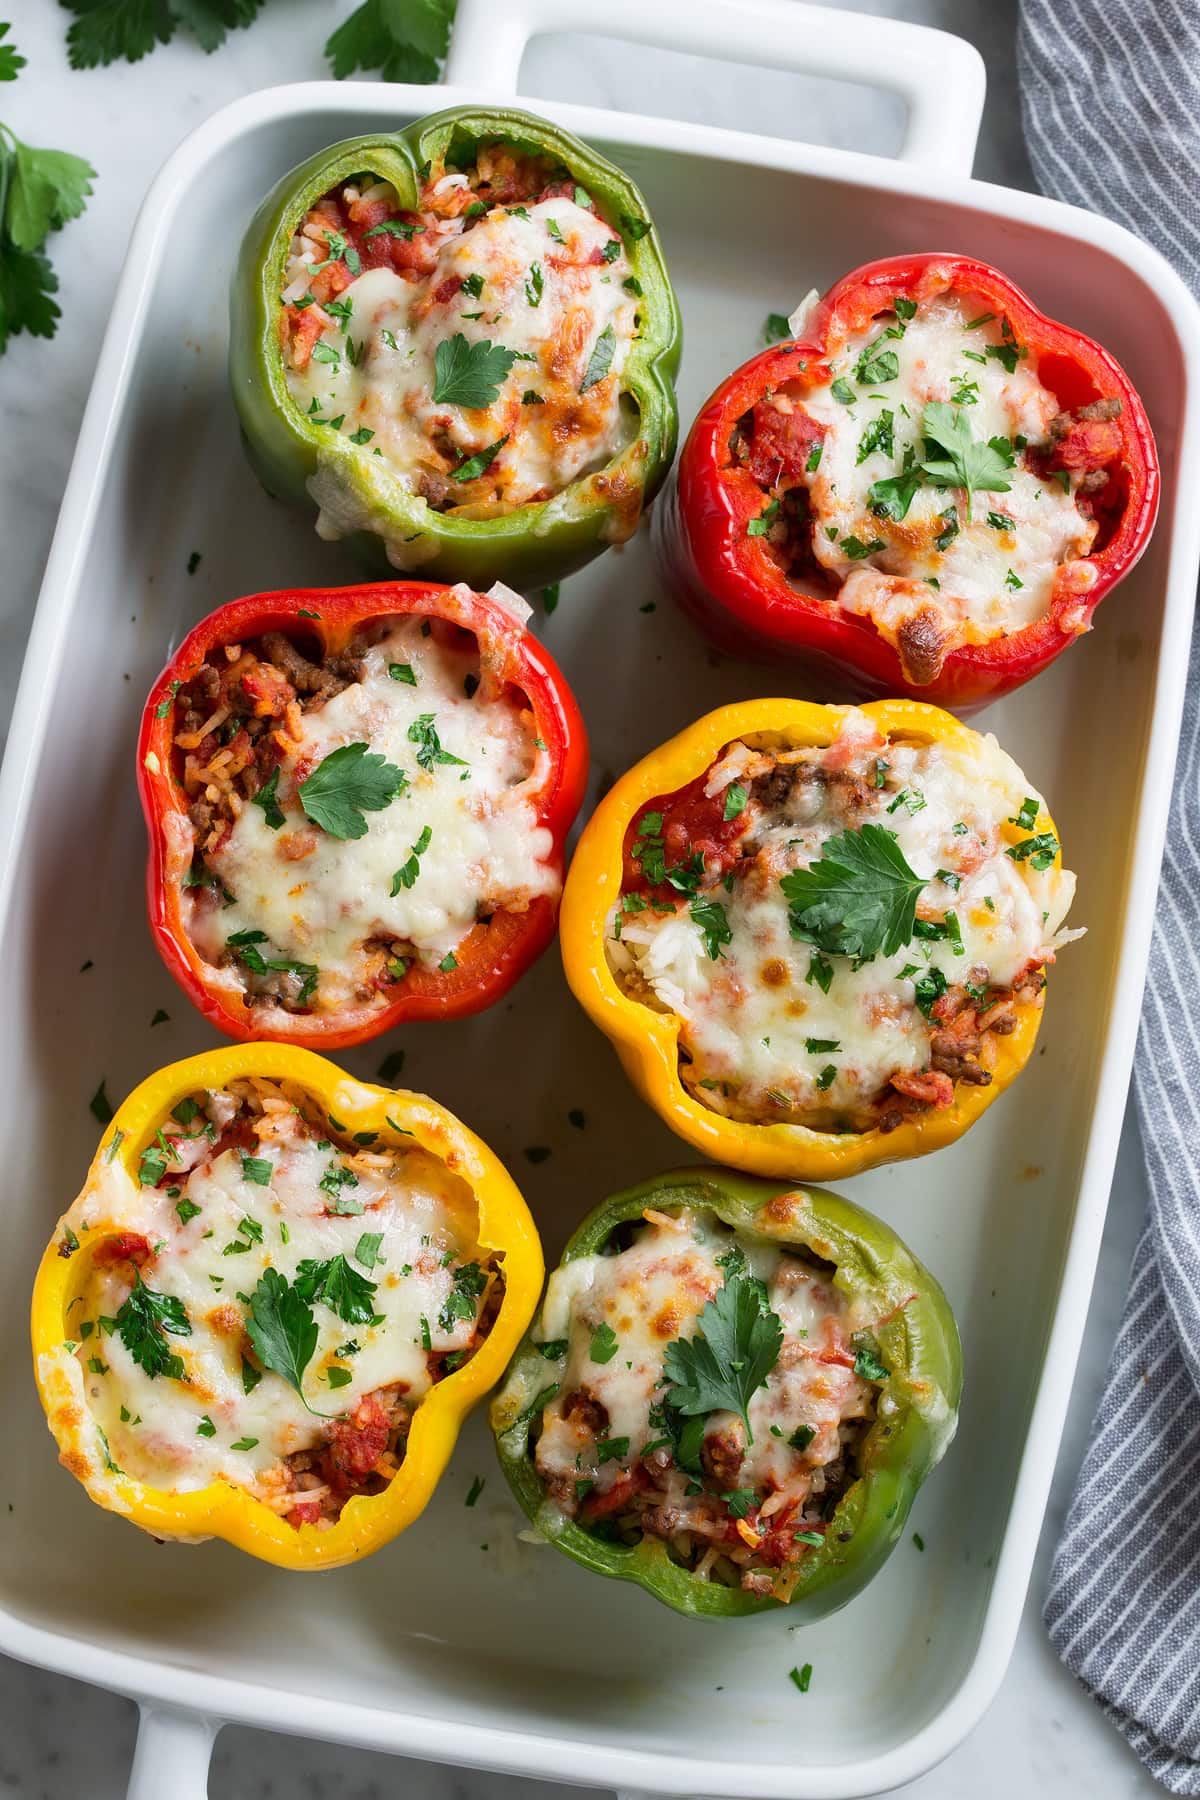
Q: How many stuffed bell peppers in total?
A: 6